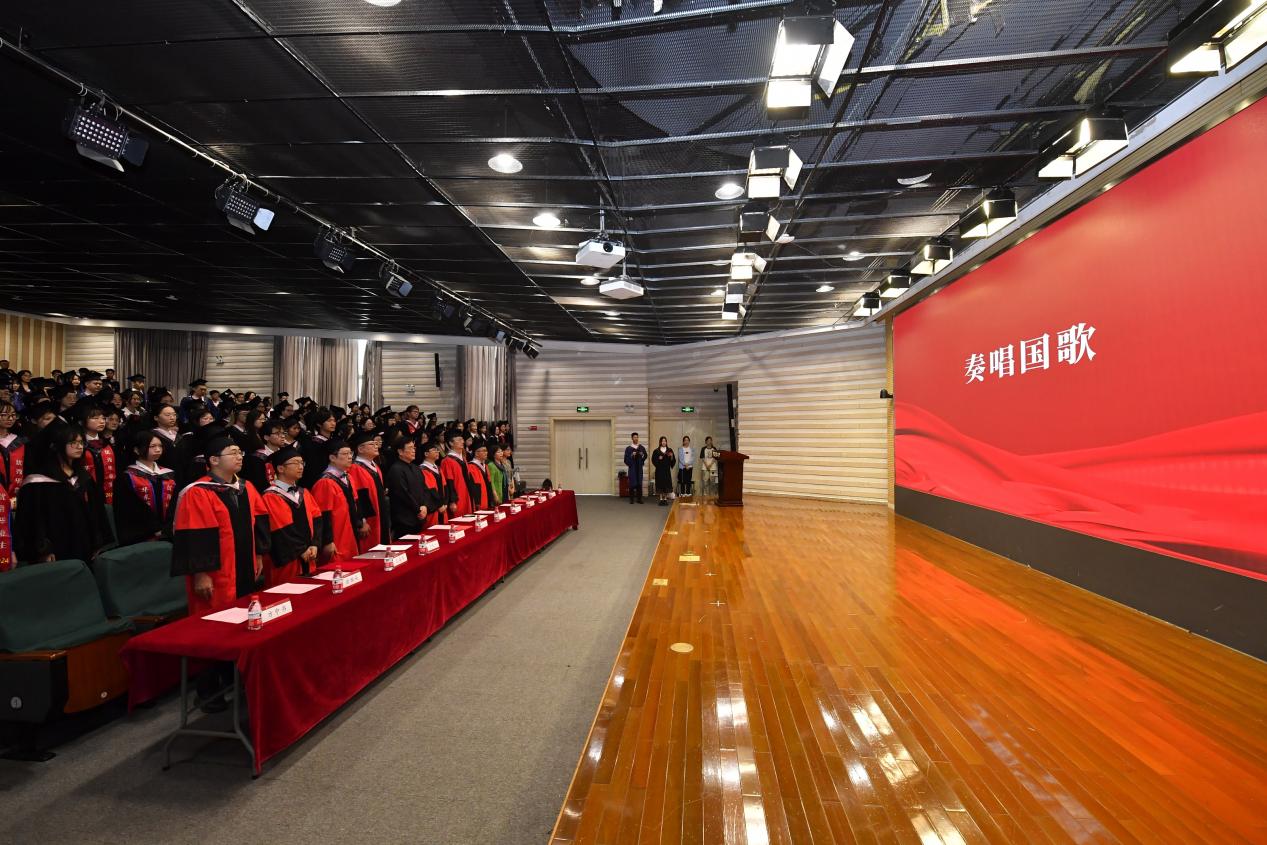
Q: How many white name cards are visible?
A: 11